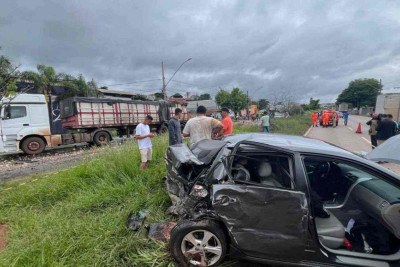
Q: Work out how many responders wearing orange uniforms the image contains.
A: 2